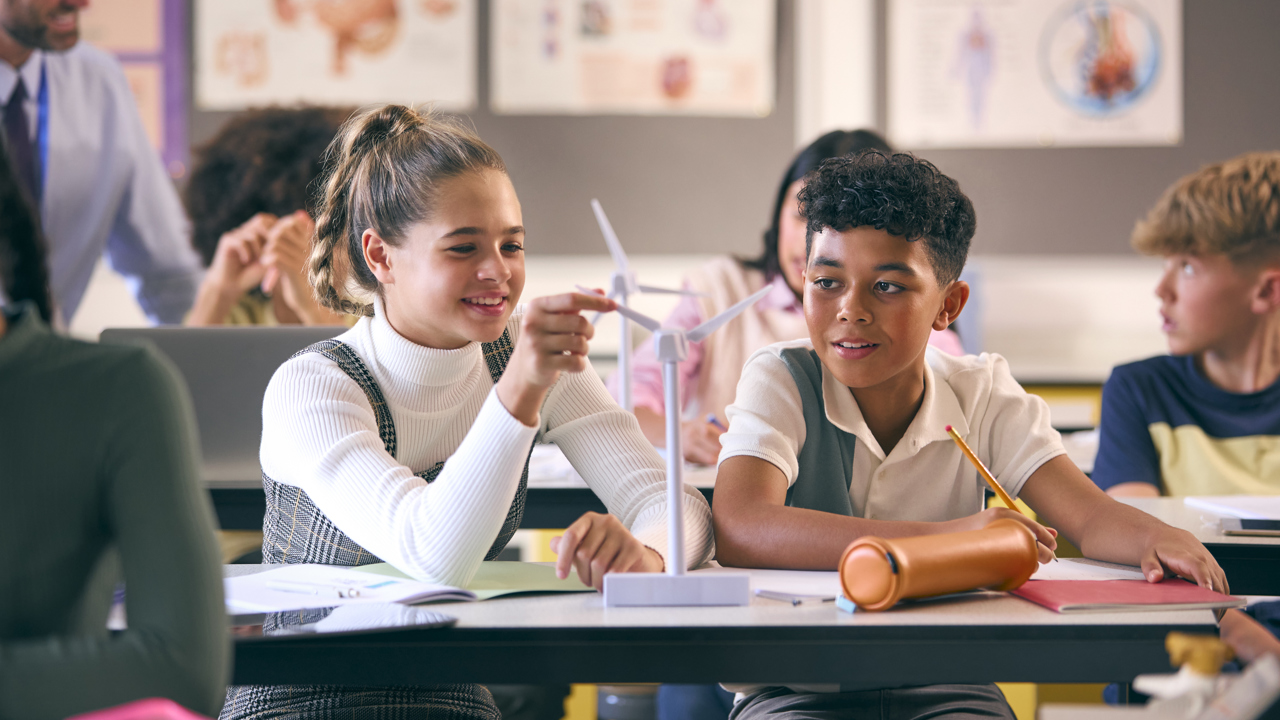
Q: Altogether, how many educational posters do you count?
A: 3